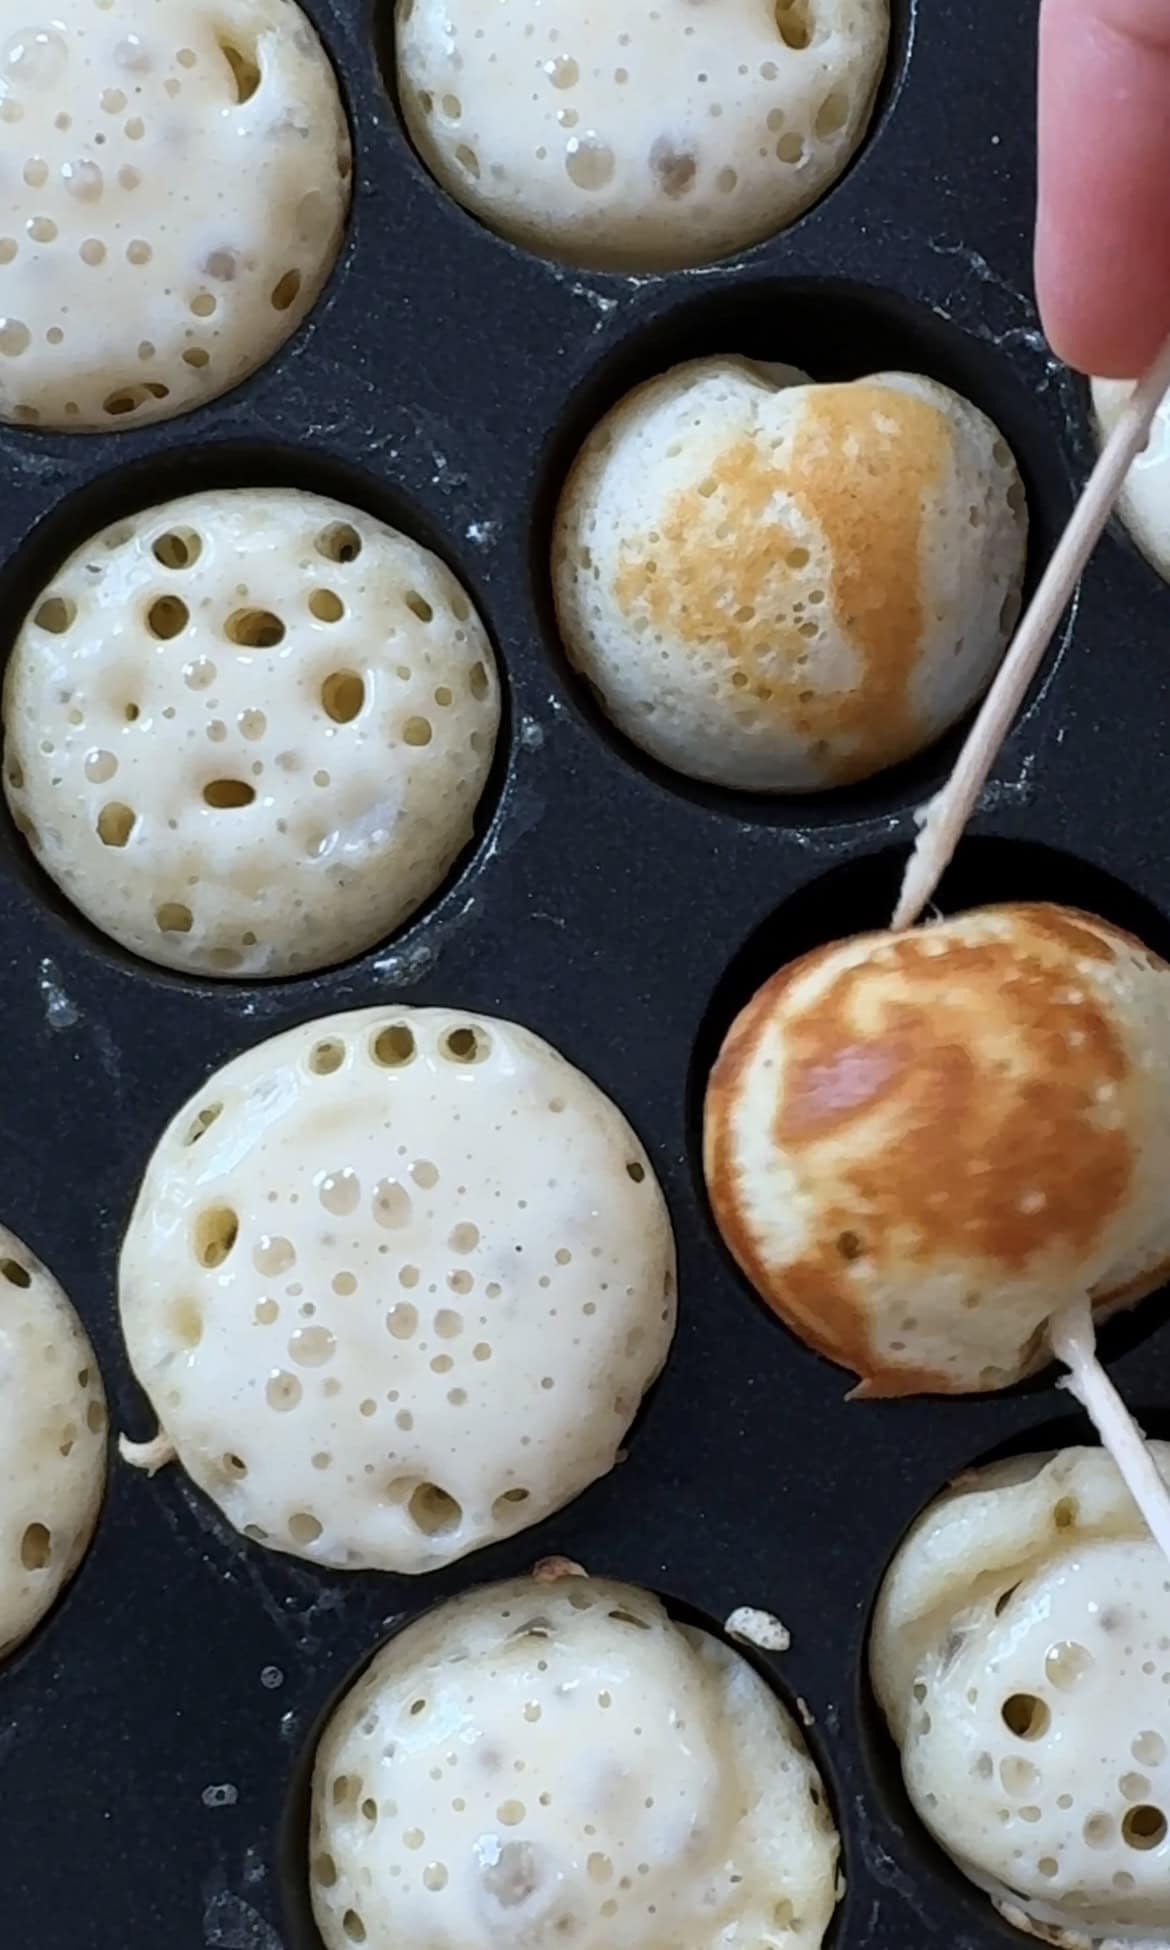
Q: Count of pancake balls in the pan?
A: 10